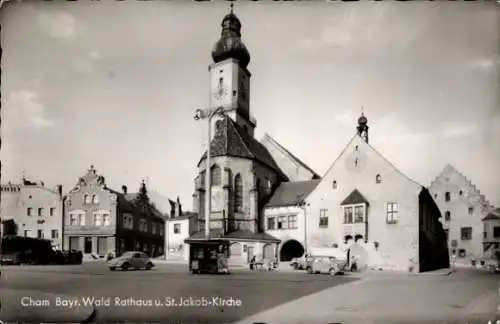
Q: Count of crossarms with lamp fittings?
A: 1